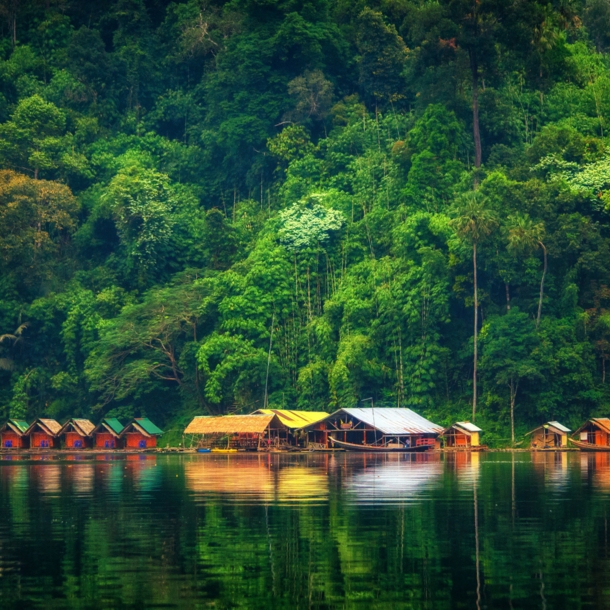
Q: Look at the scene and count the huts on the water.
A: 11